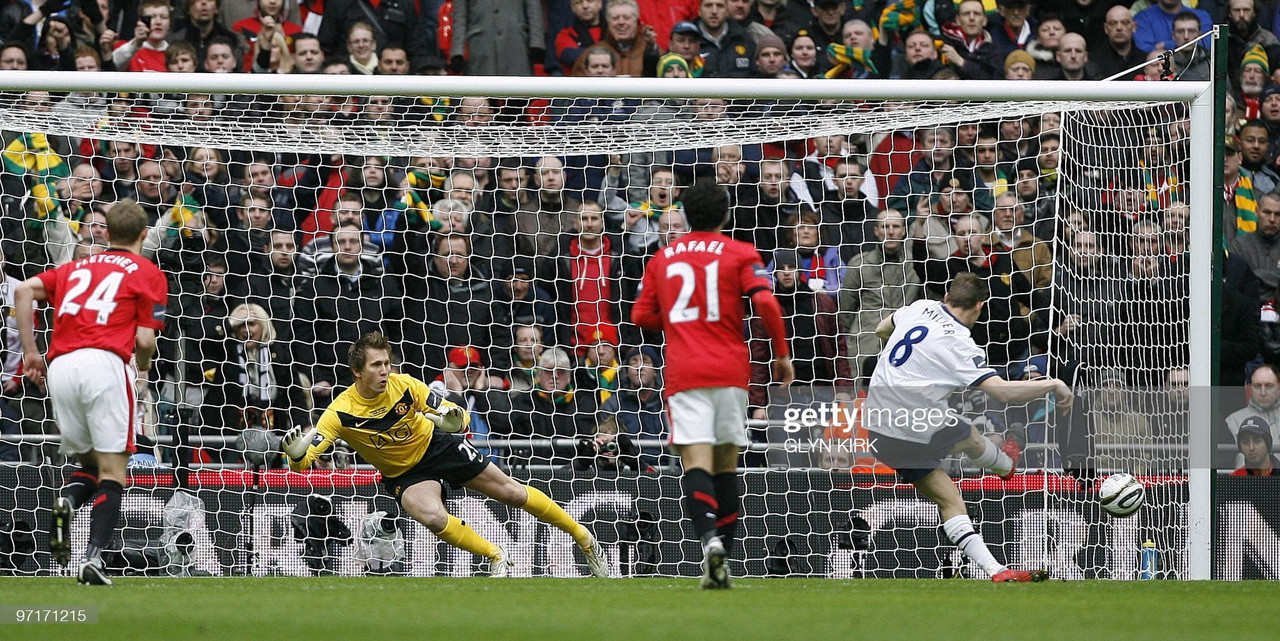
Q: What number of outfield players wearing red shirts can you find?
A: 2